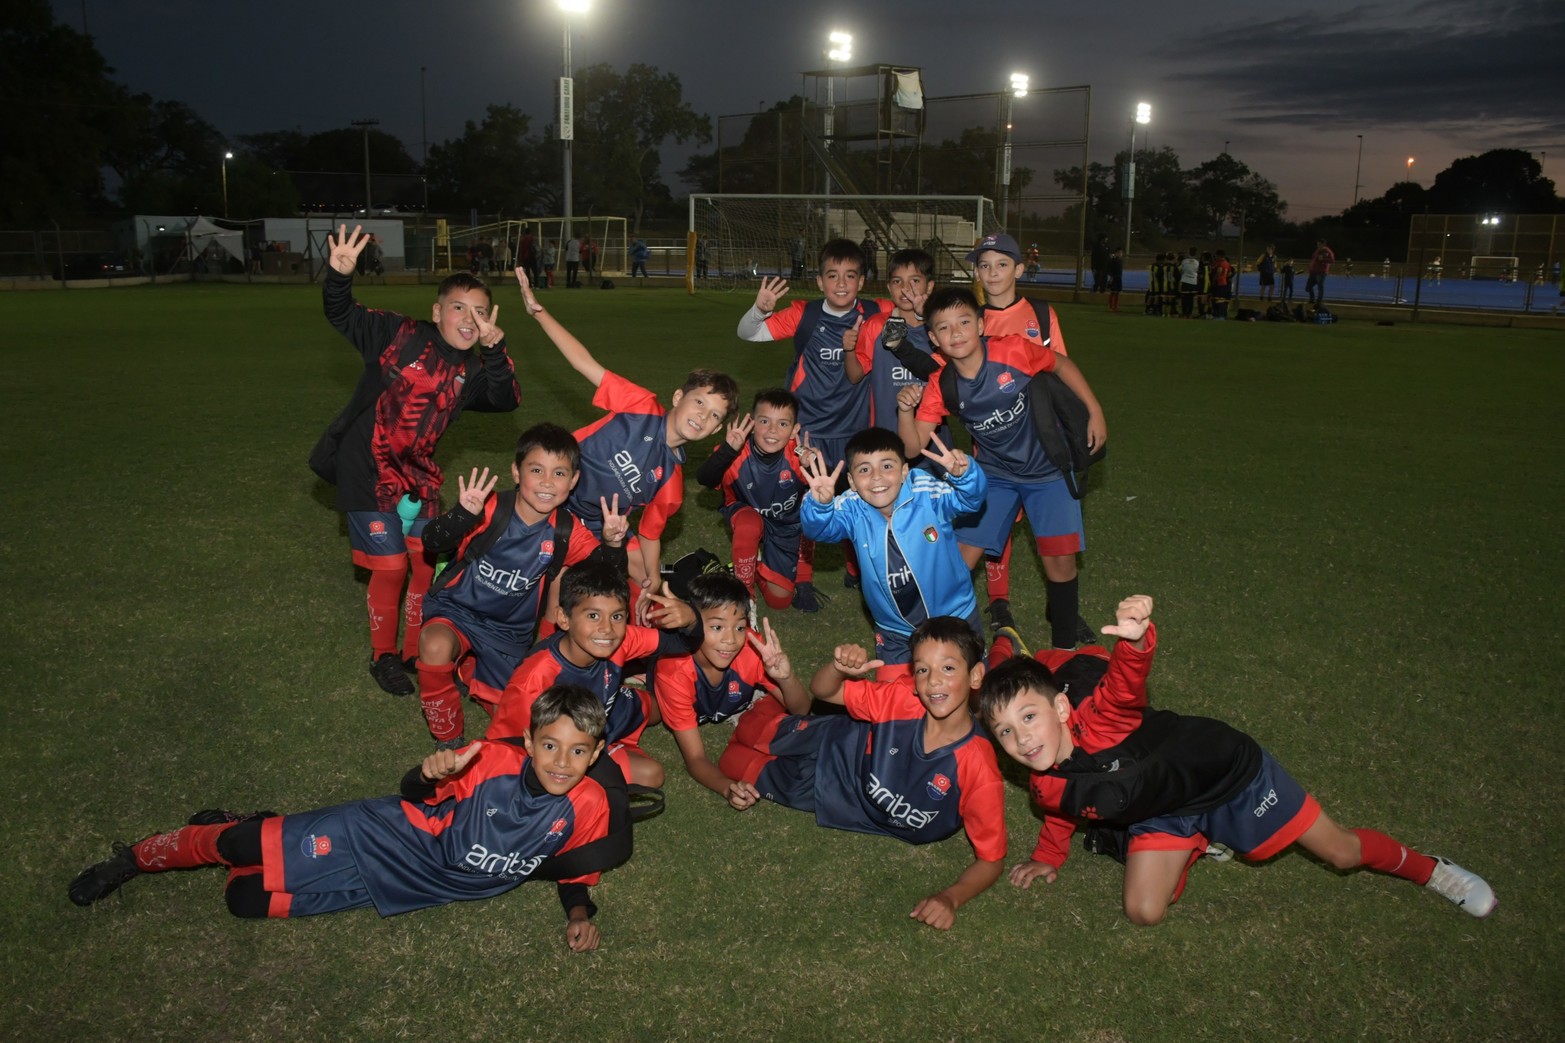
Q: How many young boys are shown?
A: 14